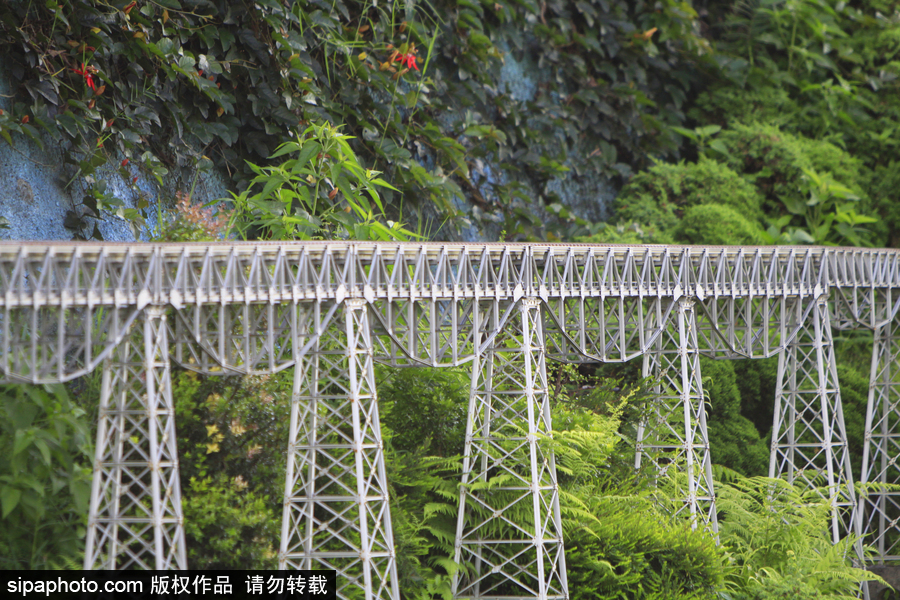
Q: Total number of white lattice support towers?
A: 6